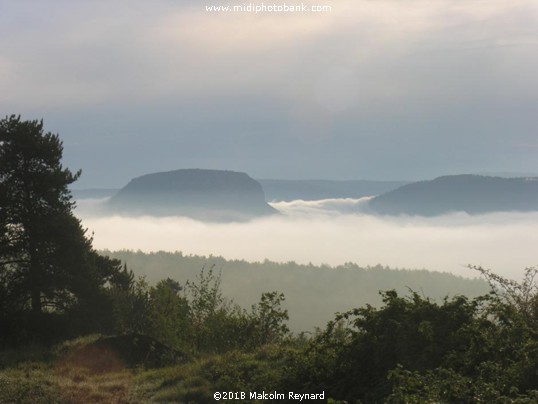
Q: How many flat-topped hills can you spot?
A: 2